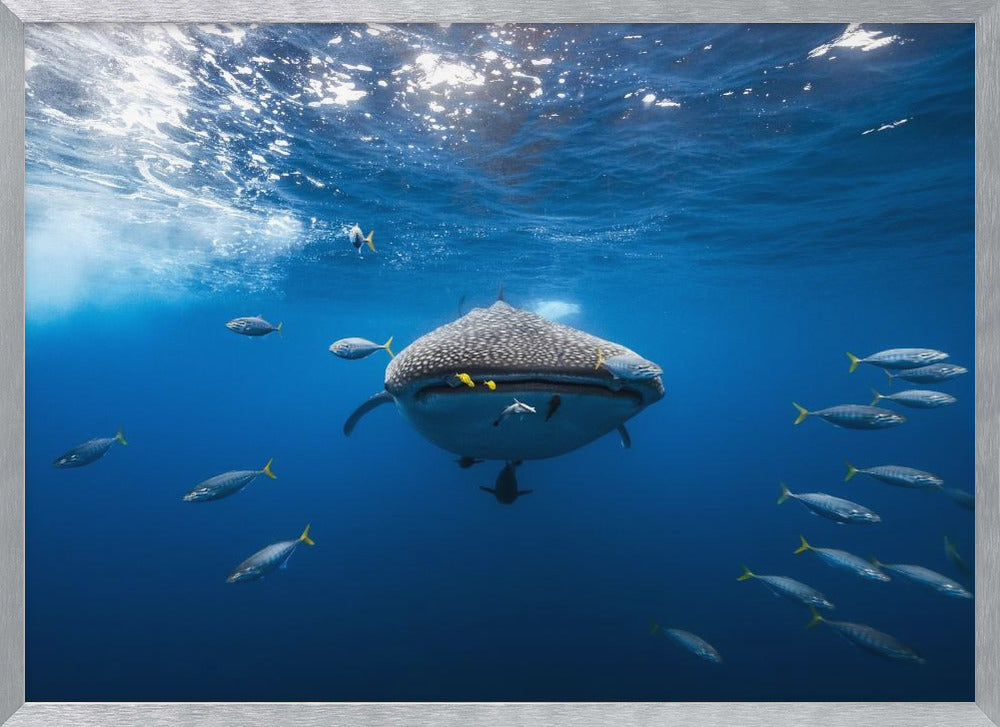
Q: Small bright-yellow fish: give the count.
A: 2